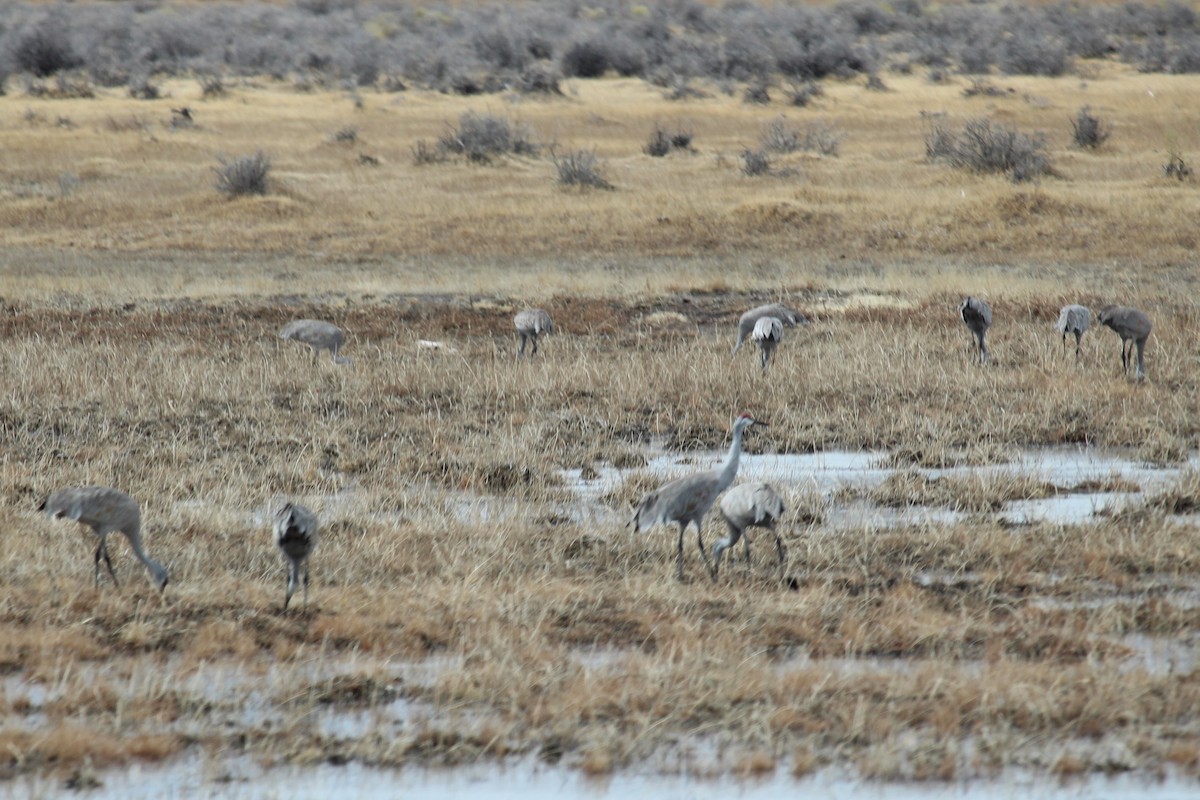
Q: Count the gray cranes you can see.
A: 11